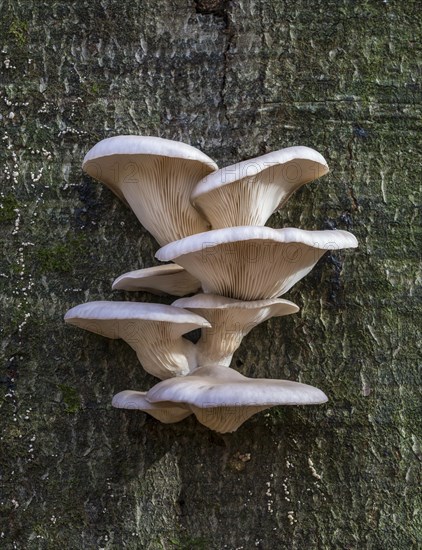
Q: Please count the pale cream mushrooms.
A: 8